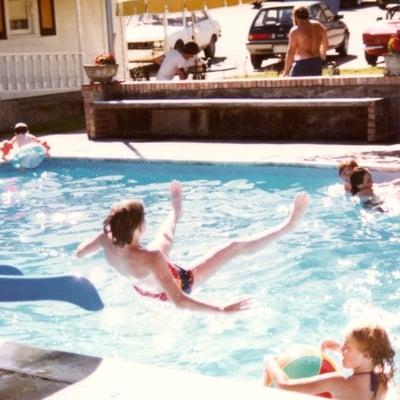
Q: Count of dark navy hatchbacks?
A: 1